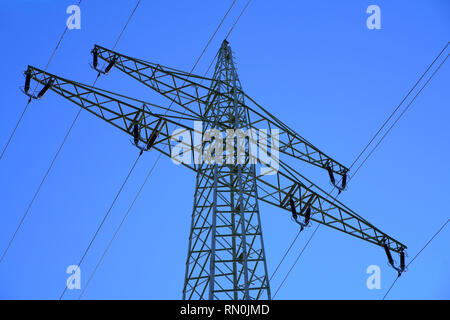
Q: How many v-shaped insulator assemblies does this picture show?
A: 6